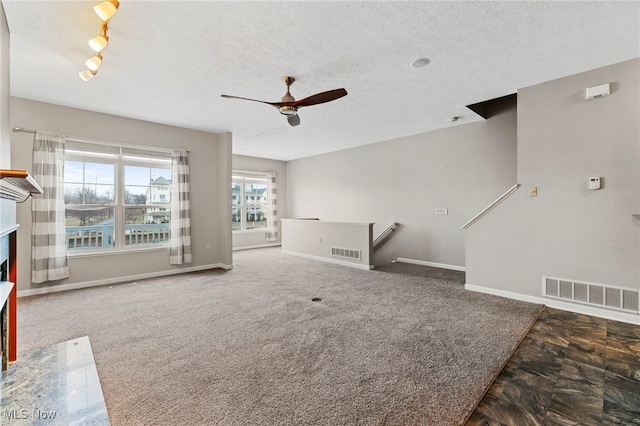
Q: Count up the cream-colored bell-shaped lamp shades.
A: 4